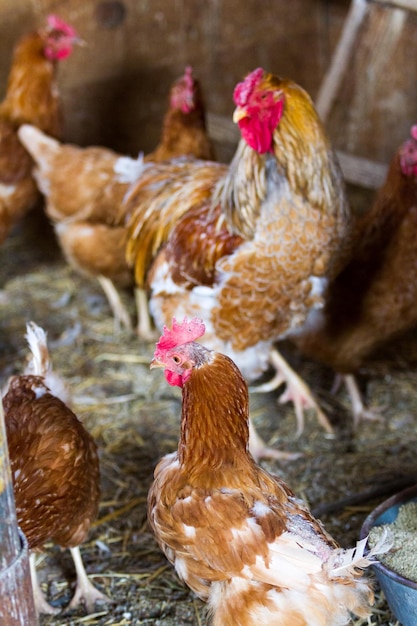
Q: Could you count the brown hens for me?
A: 5